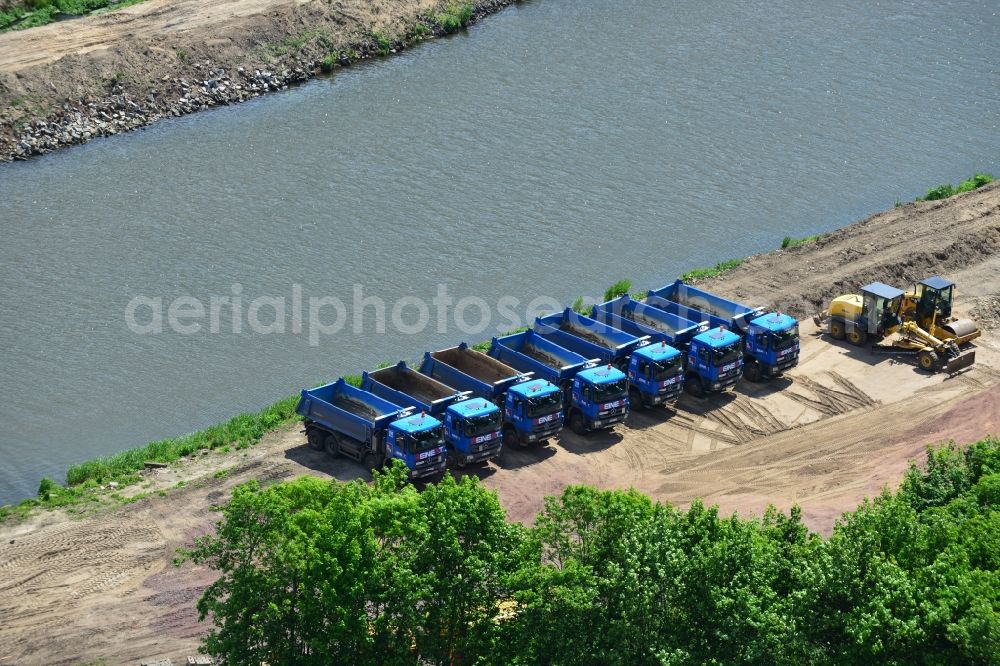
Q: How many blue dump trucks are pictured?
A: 7